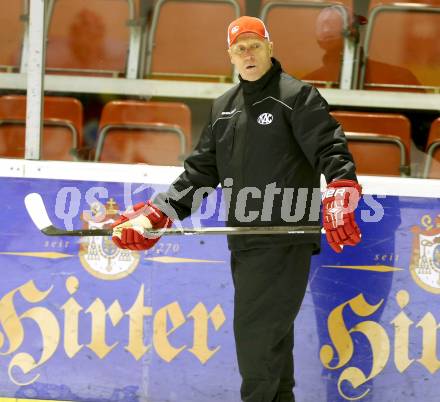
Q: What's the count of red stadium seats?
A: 9